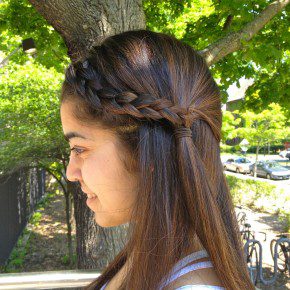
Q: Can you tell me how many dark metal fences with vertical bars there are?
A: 1